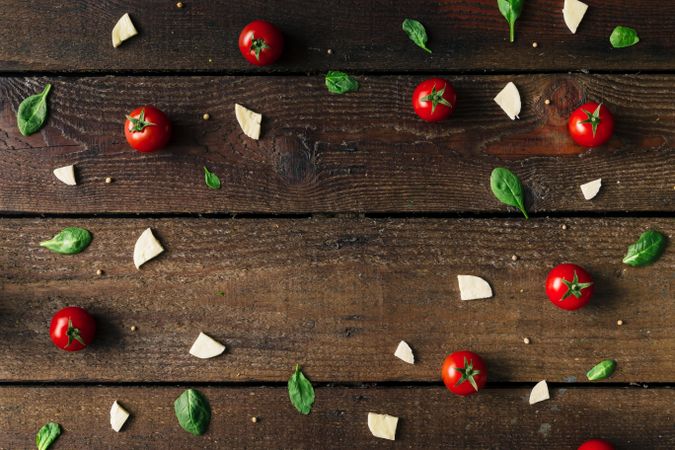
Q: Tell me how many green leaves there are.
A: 13